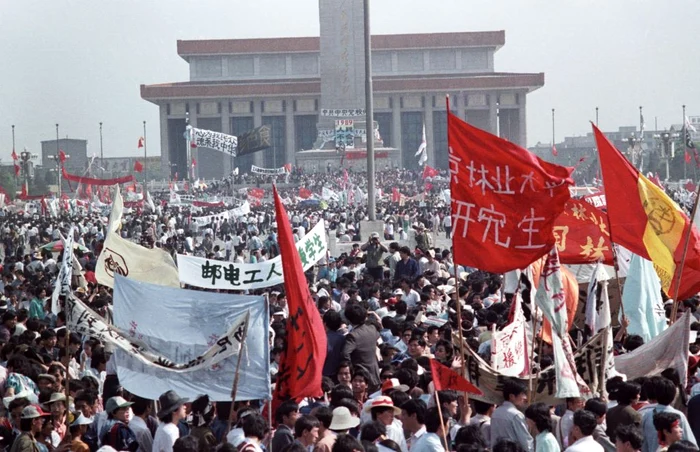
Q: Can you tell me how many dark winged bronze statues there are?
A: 0